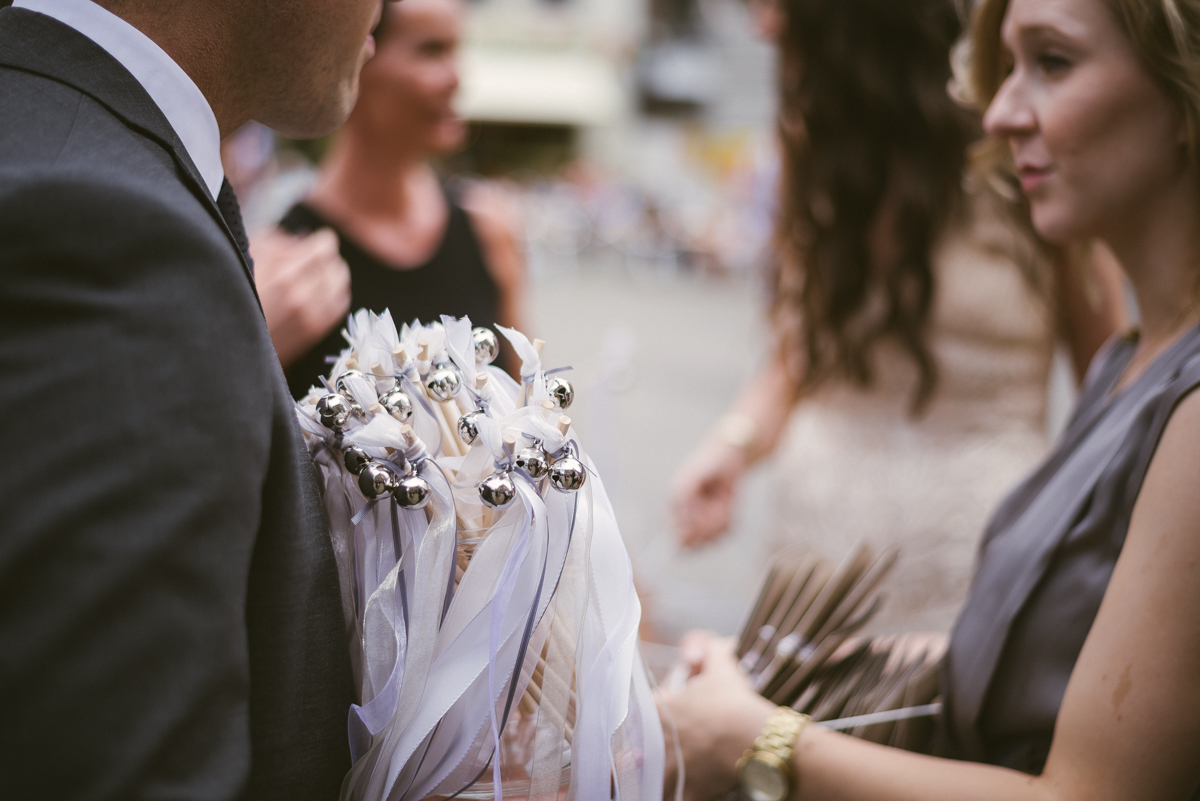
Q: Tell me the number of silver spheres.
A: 14